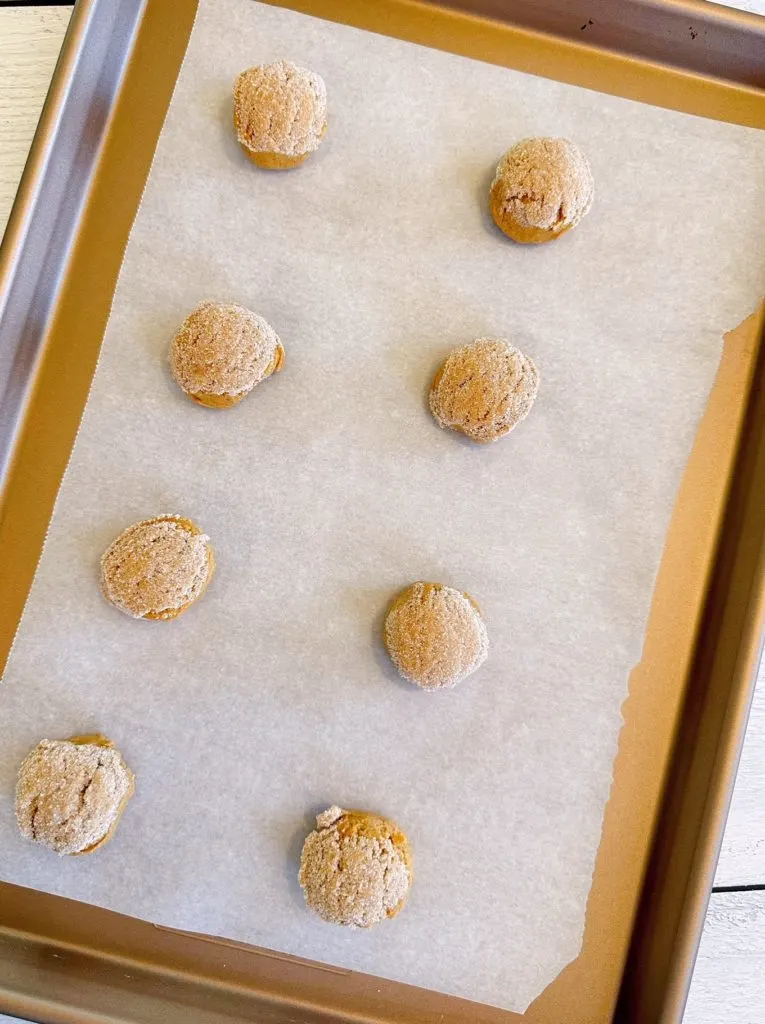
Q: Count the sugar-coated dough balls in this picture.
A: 8